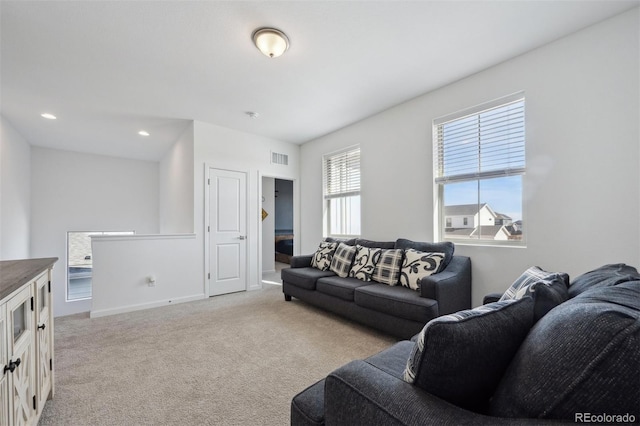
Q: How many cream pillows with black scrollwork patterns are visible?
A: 3